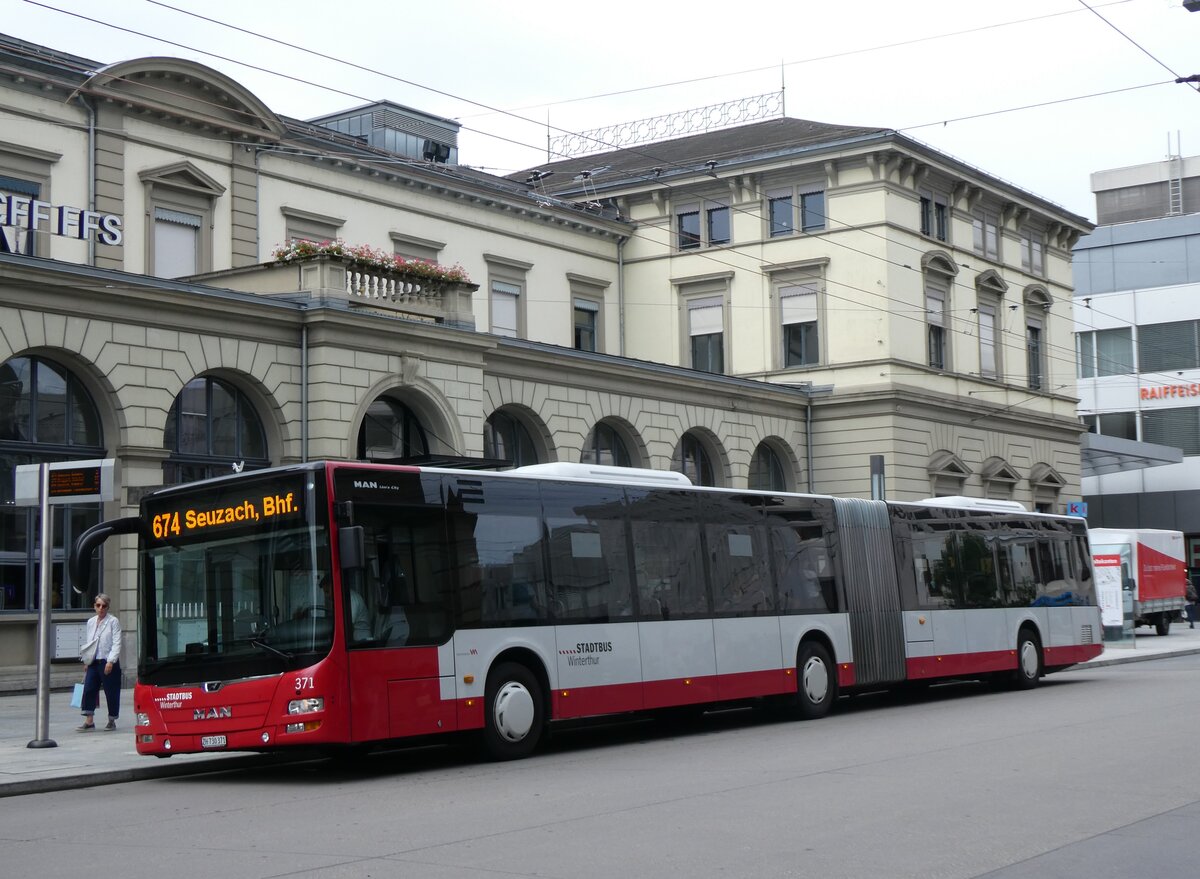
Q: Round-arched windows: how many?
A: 7